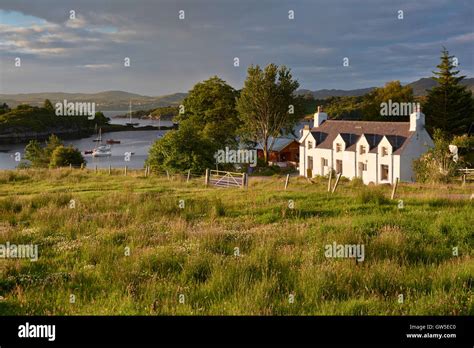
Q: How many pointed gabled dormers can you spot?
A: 4